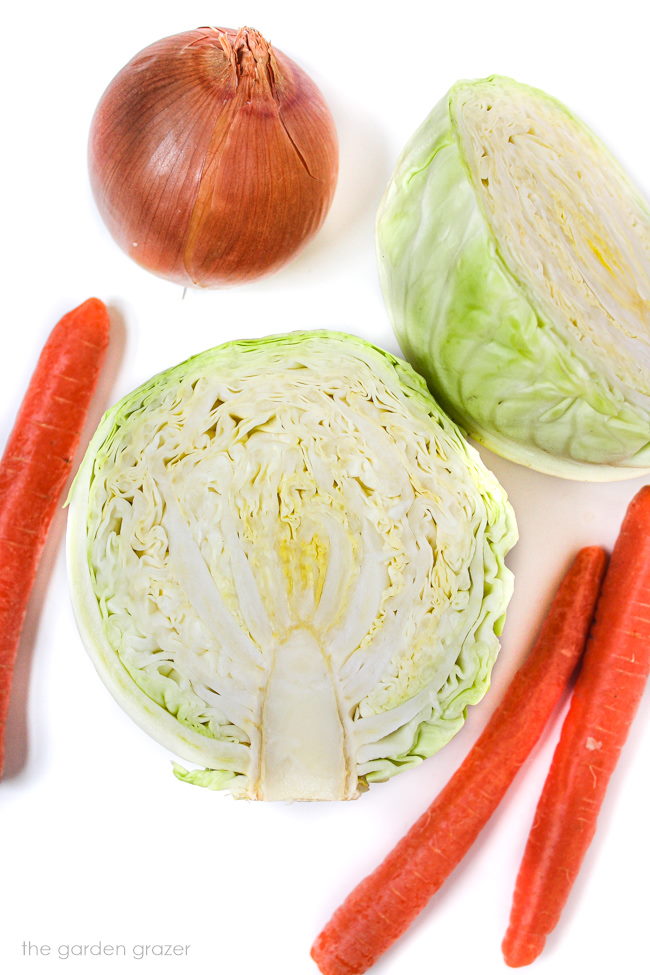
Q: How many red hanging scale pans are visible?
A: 0